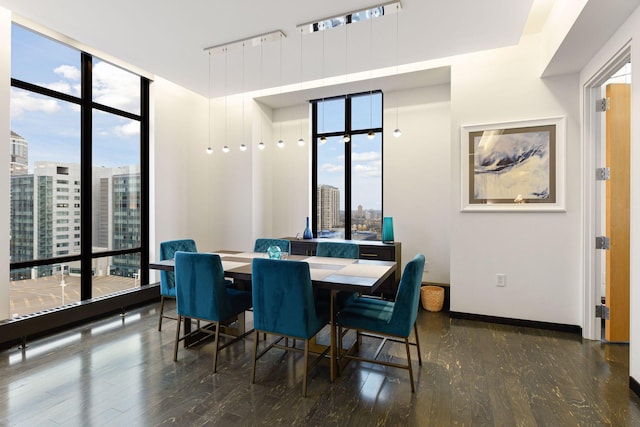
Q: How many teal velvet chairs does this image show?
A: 6